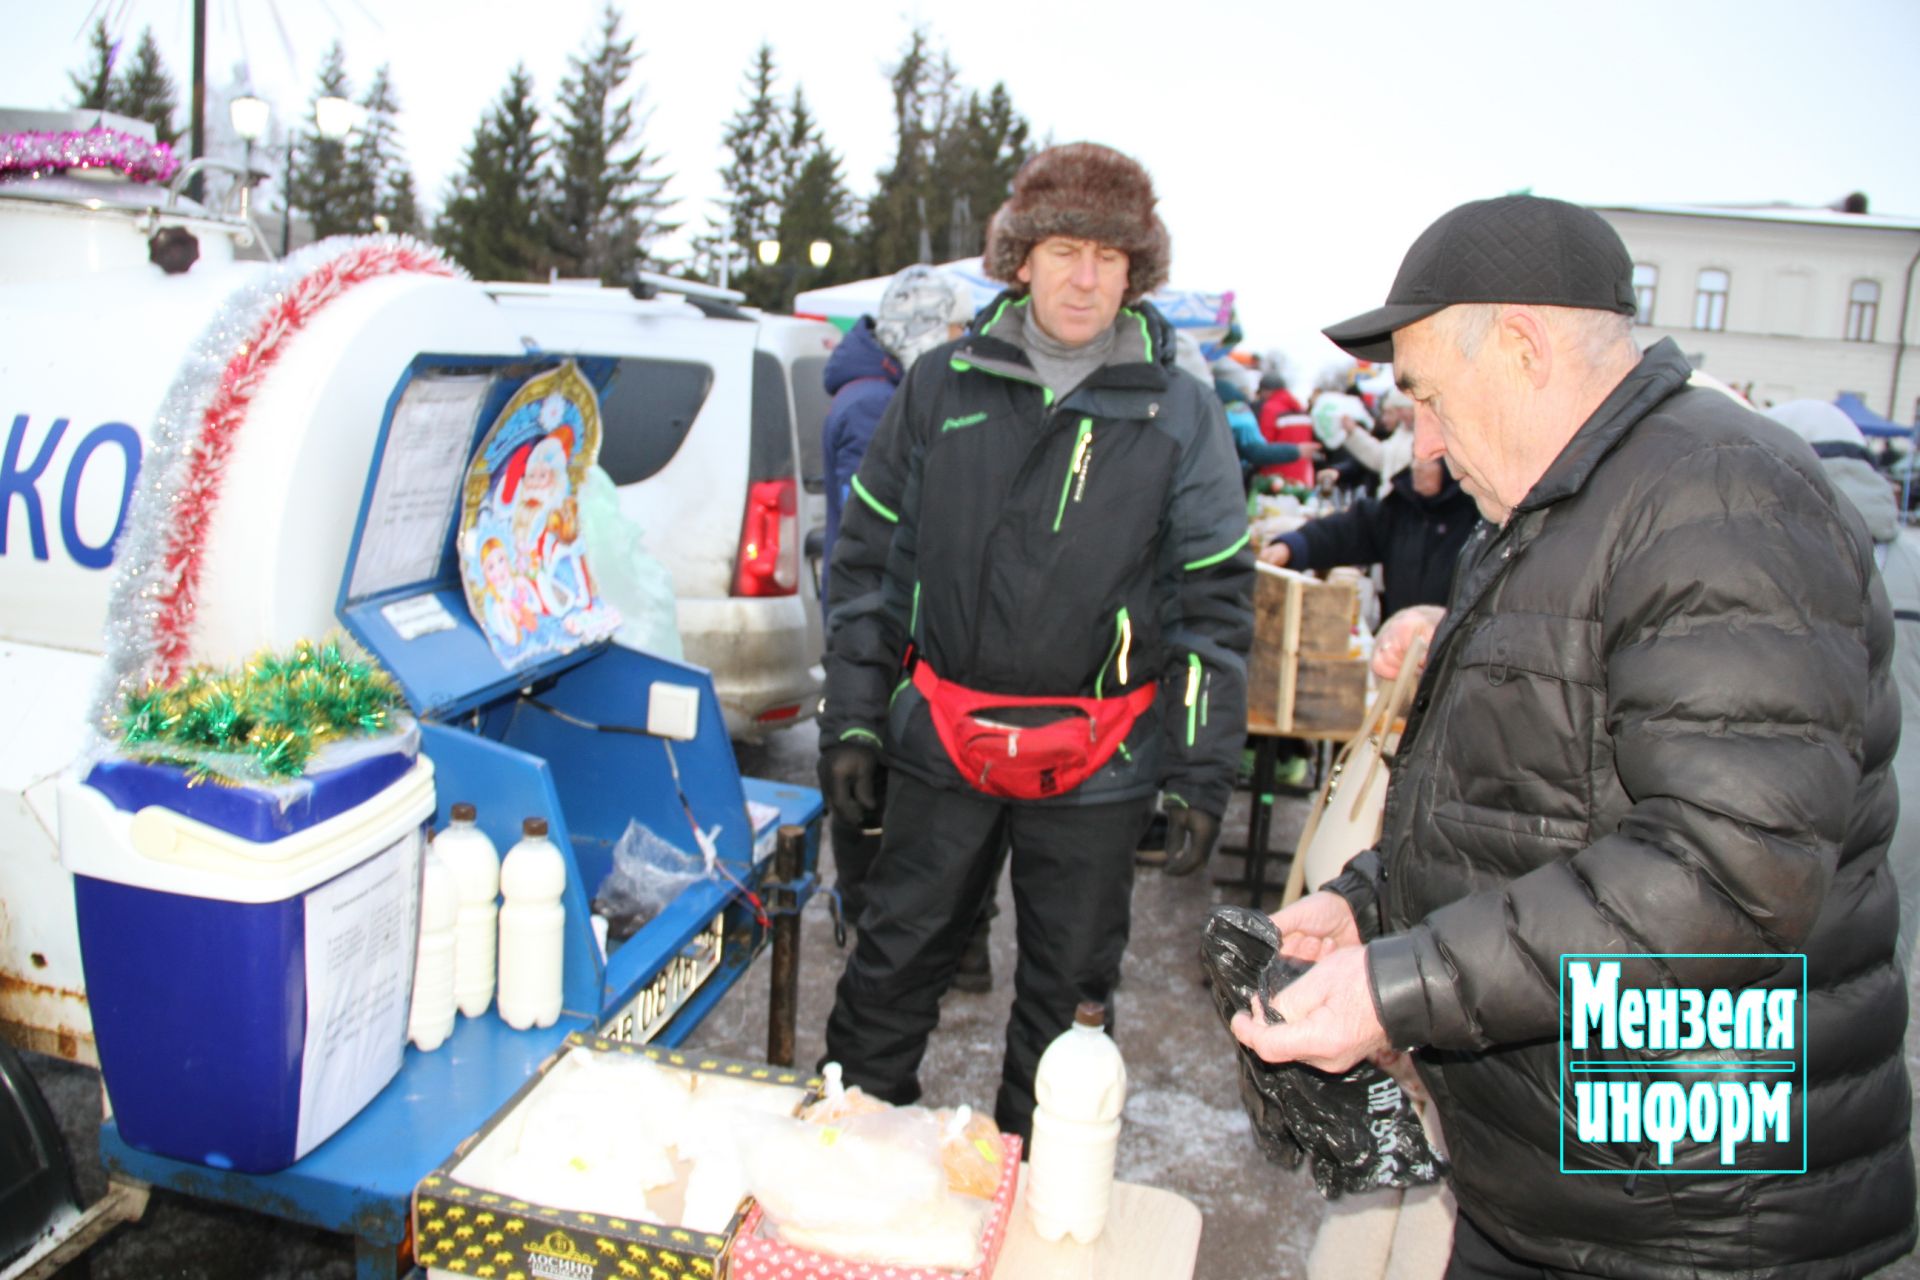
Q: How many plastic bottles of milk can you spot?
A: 4